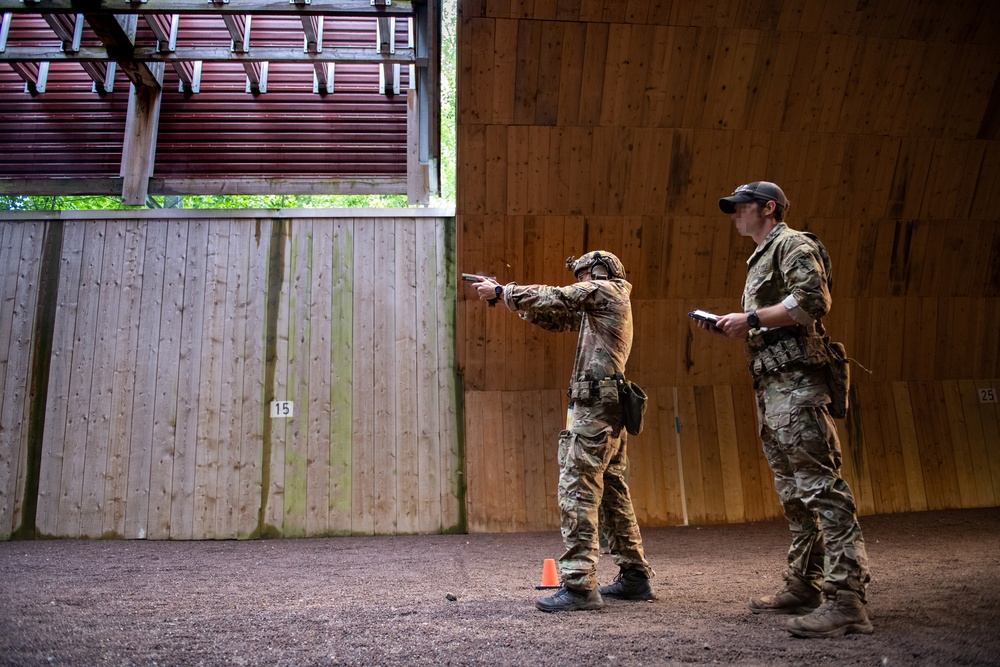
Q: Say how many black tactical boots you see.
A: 2